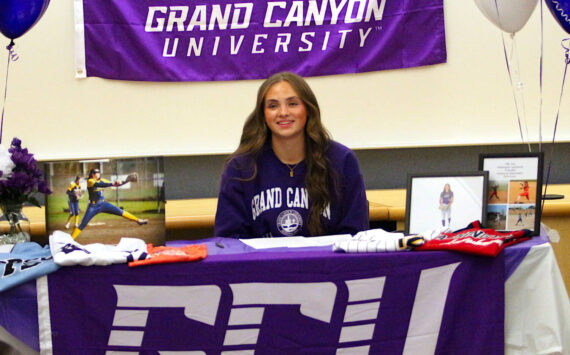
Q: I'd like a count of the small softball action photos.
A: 4